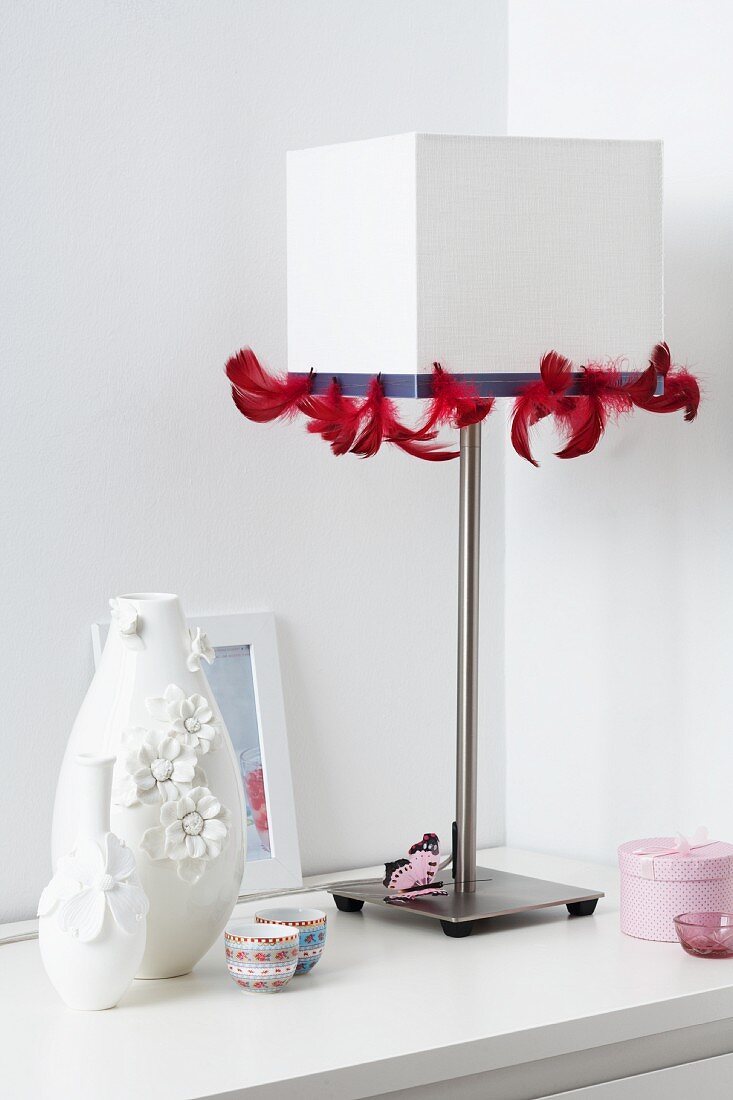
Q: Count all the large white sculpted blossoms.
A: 4